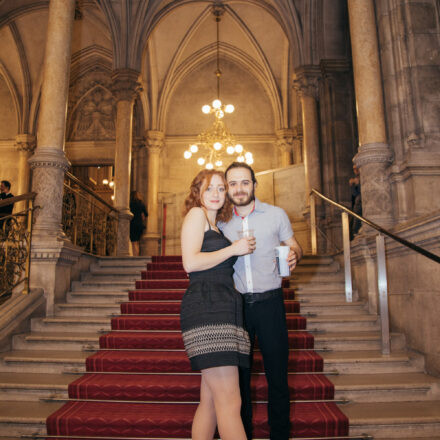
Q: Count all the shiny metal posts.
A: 3